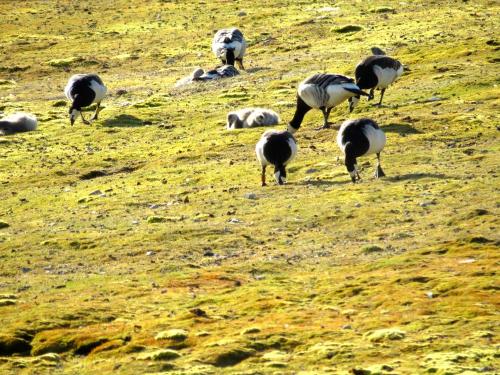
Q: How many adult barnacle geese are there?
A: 6